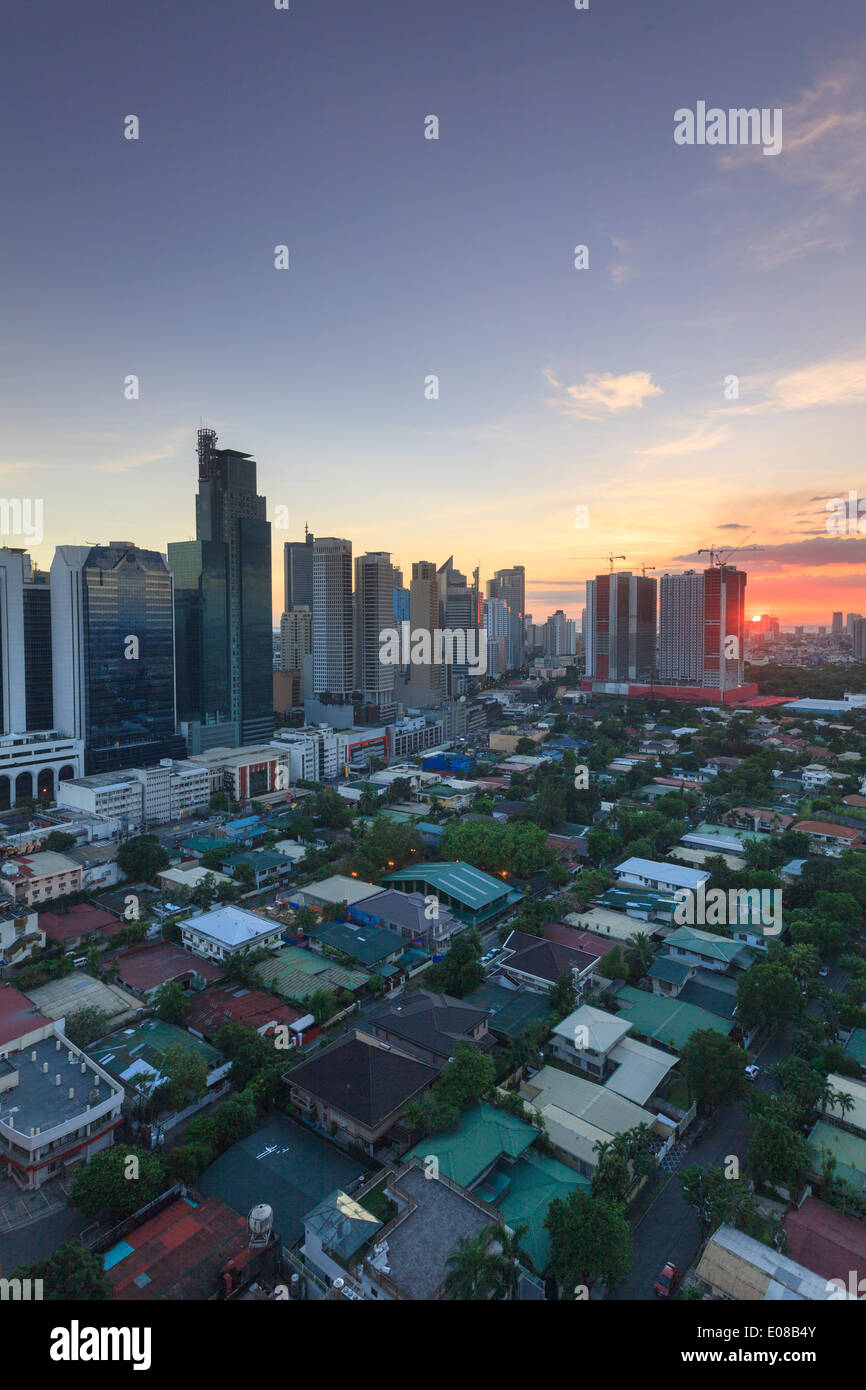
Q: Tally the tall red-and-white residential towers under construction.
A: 2